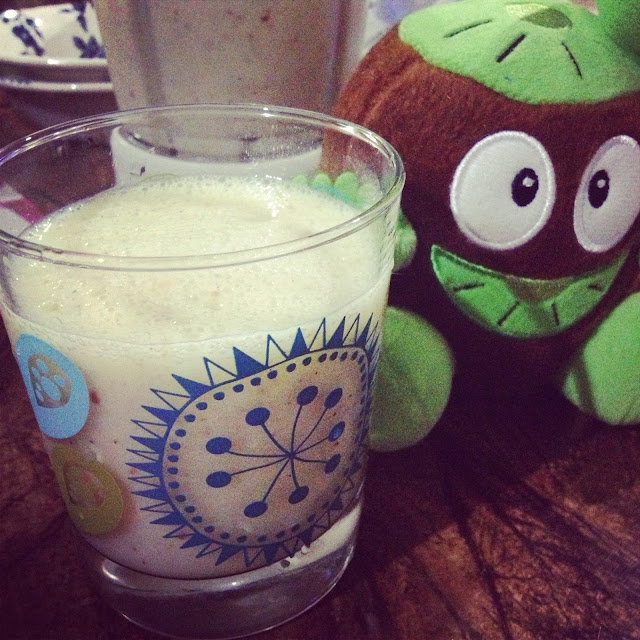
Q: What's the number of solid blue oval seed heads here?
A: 9